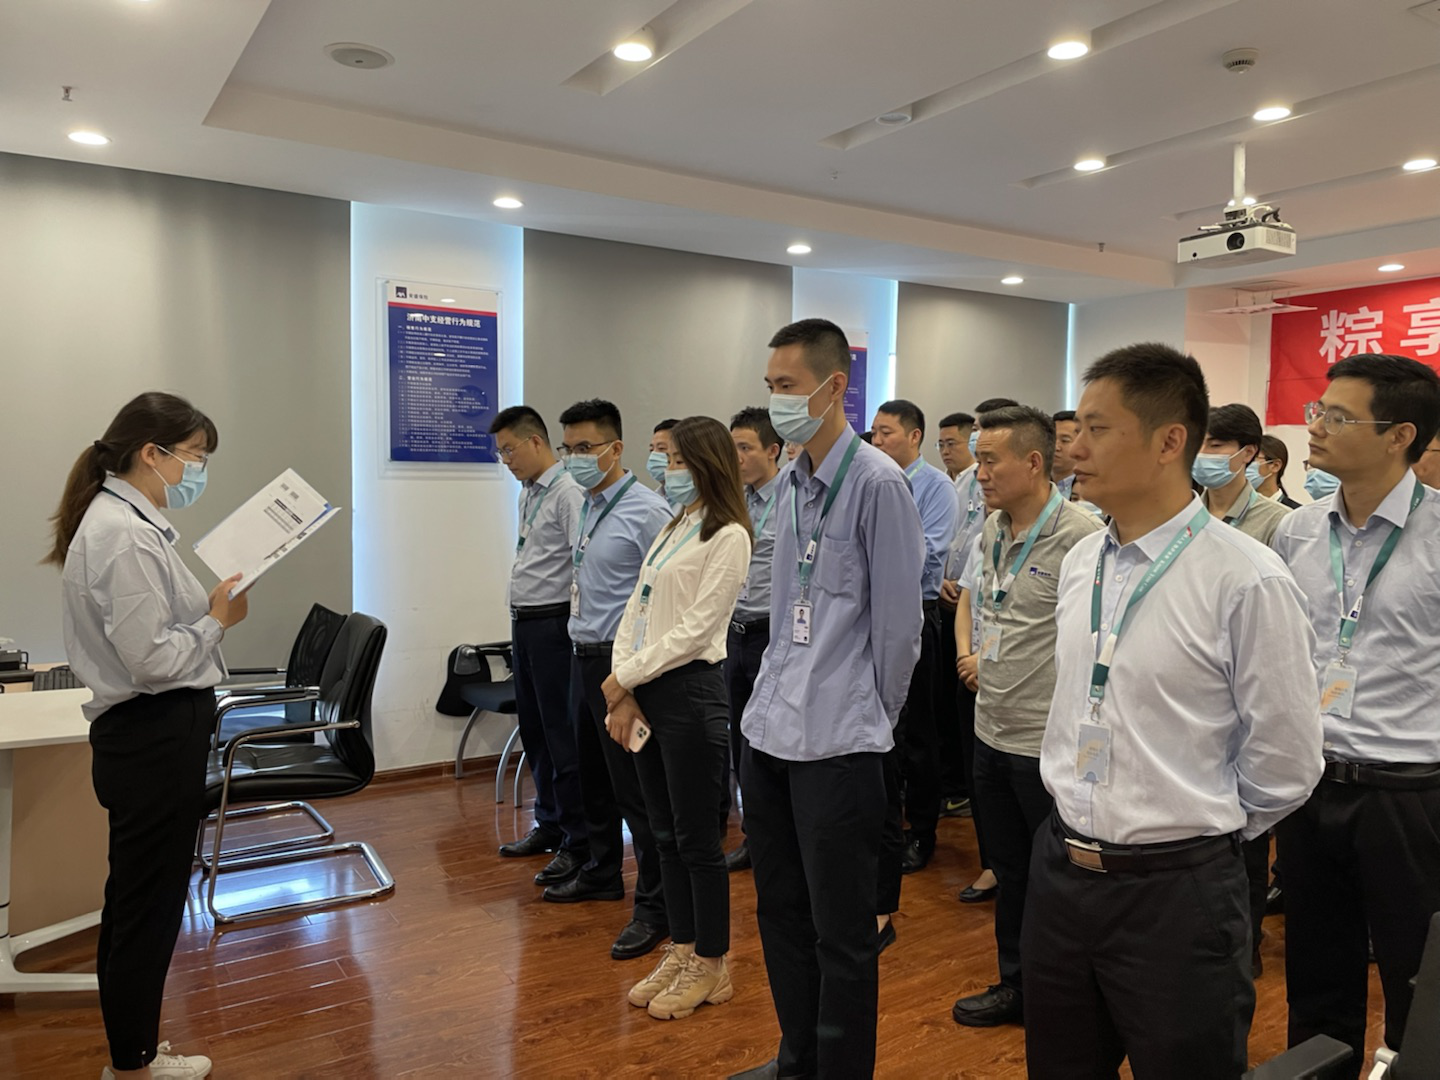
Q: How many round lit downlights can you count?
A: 11